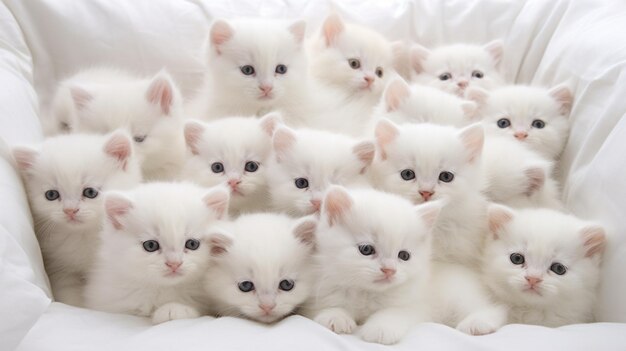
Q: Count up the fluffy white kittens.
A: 15